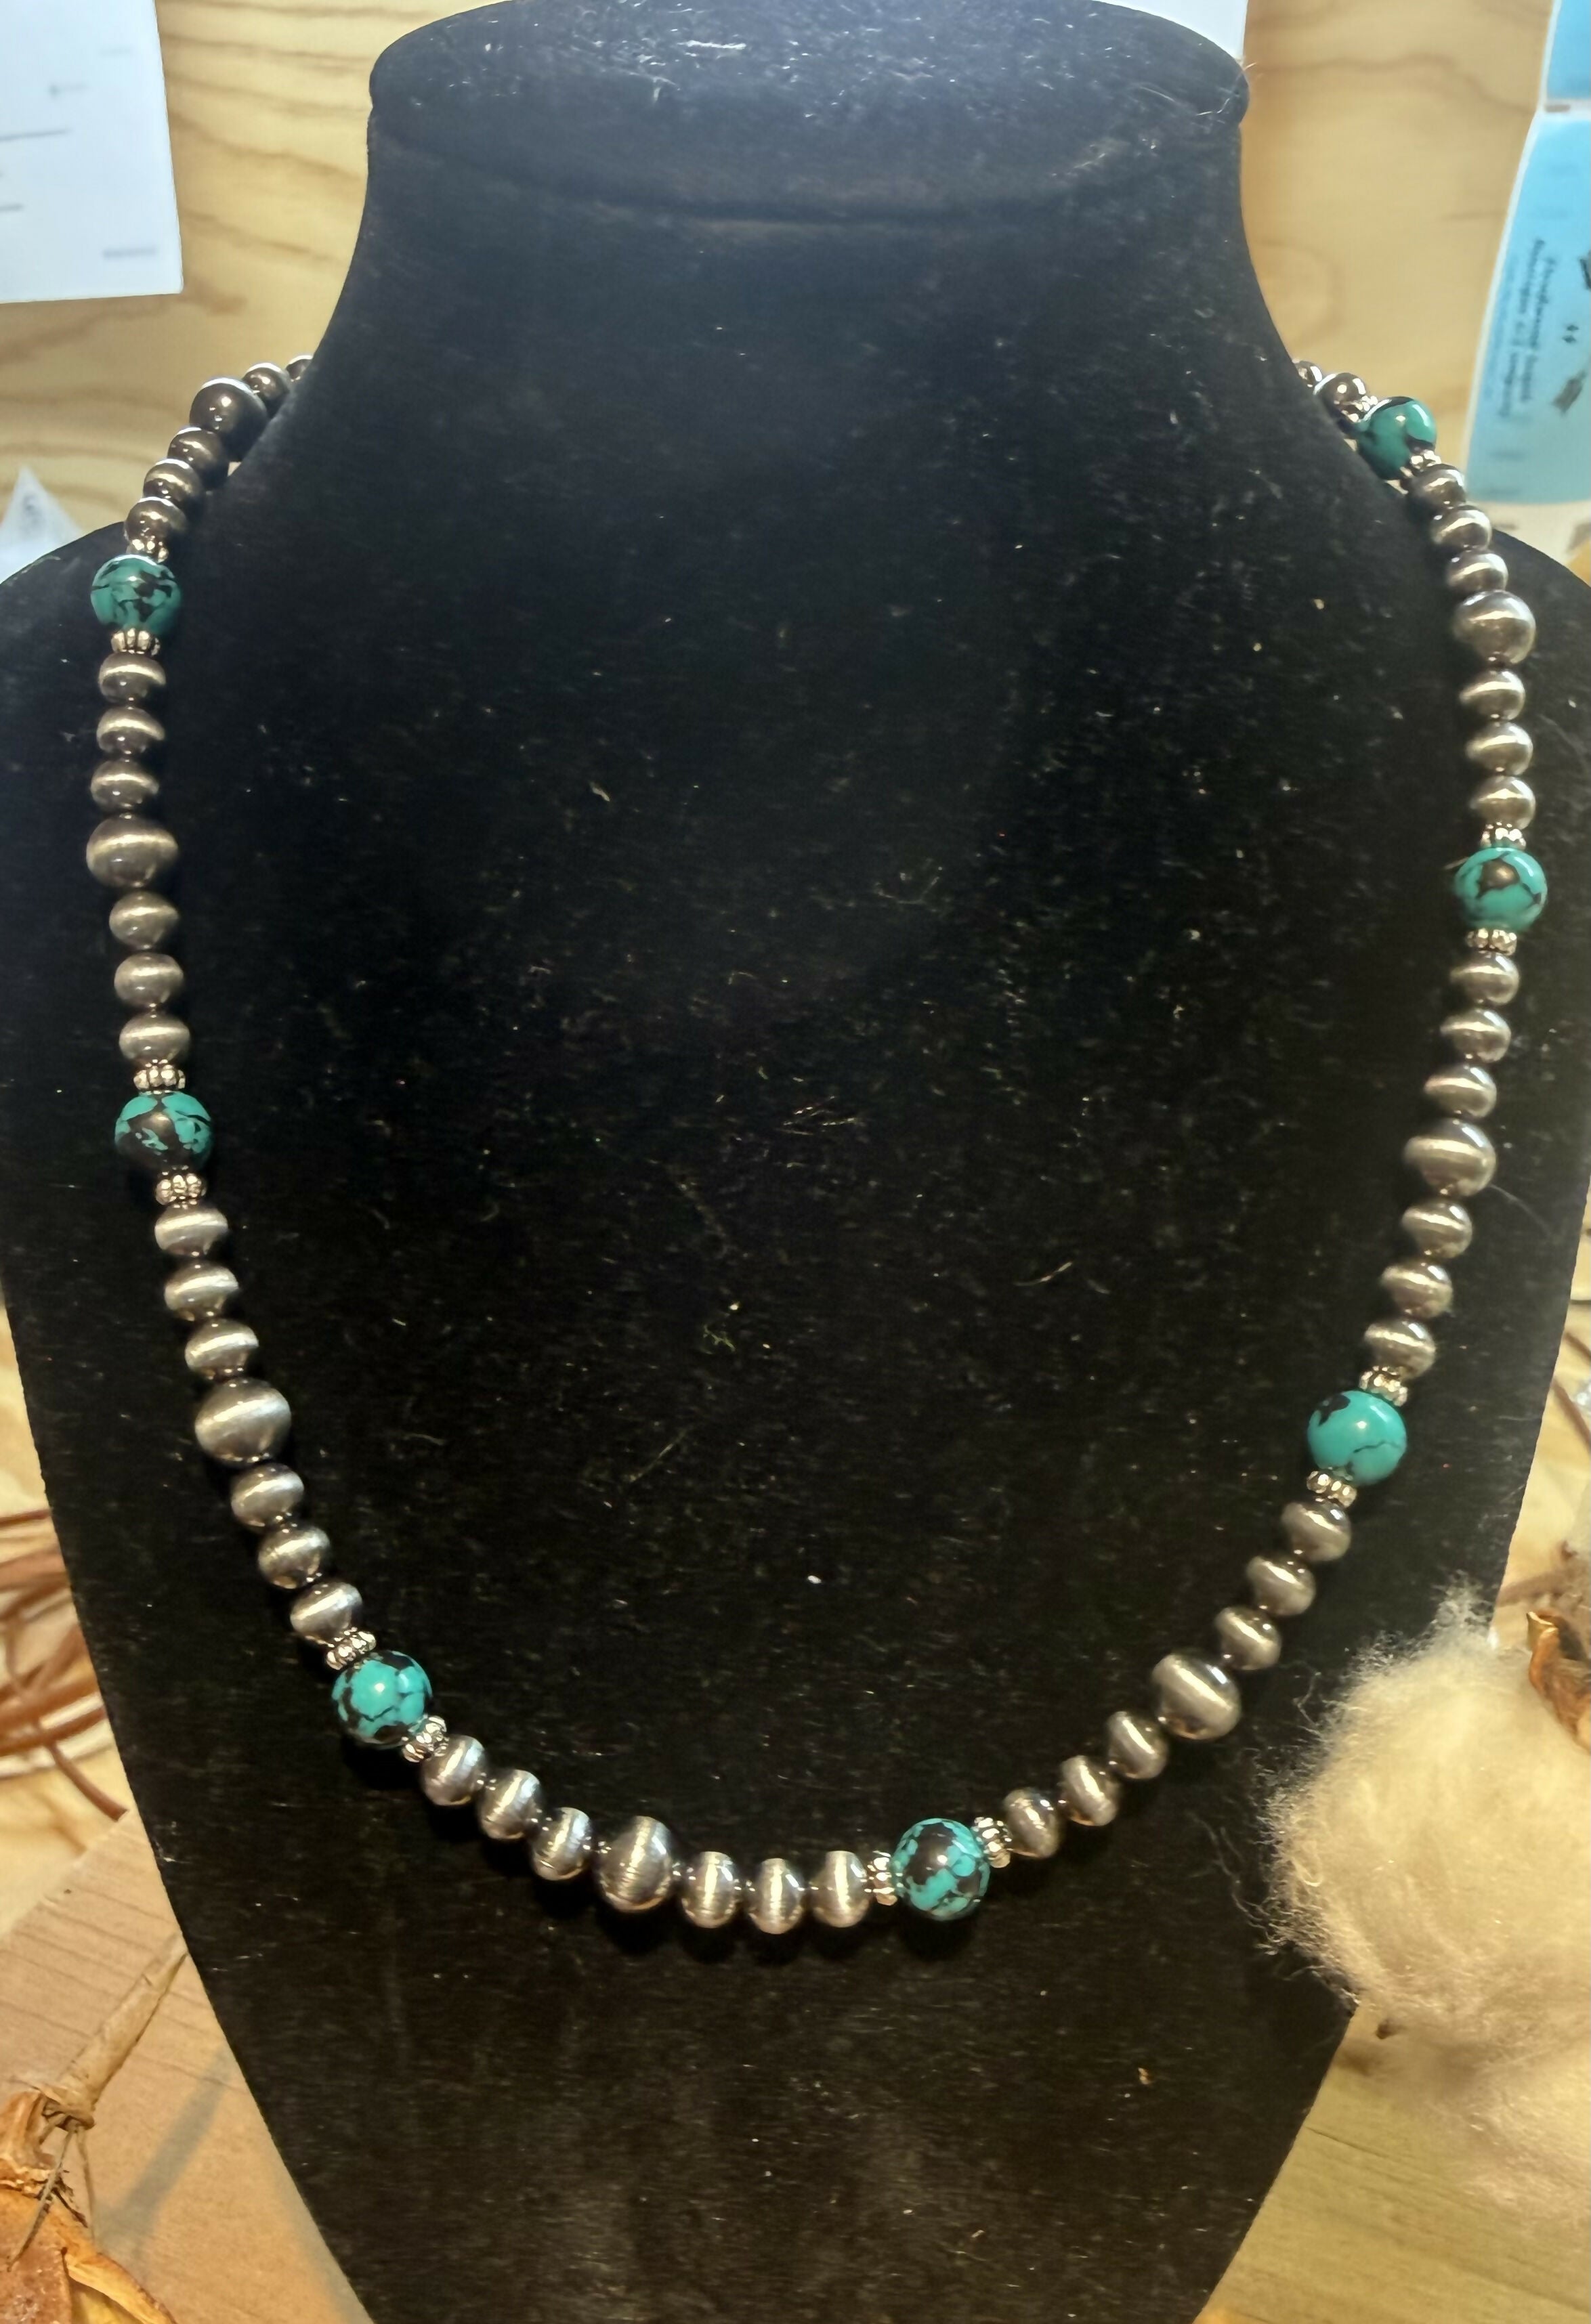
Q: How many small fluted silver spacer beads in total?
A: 14